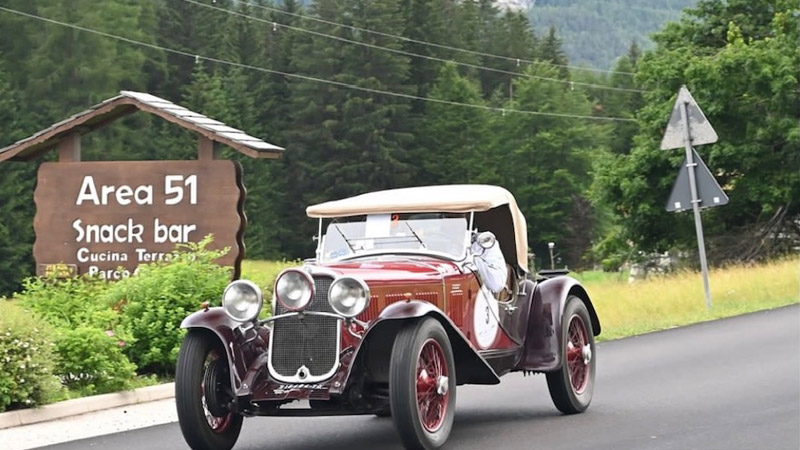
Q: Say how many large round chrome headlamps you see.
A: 3